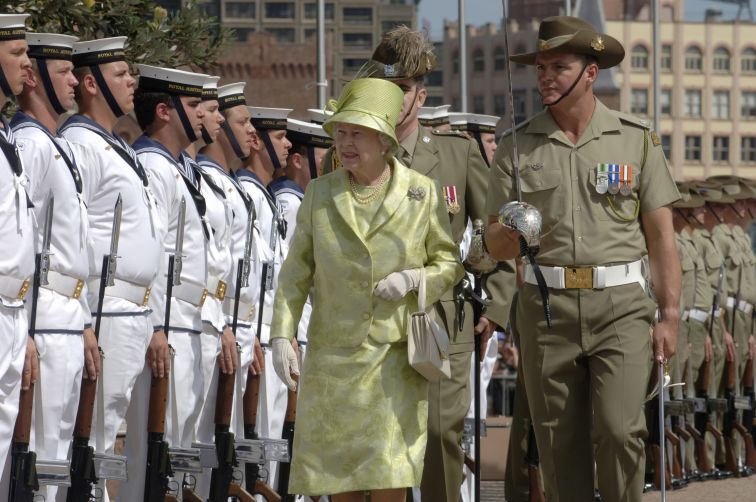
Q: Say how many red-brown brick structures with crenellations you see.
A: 1